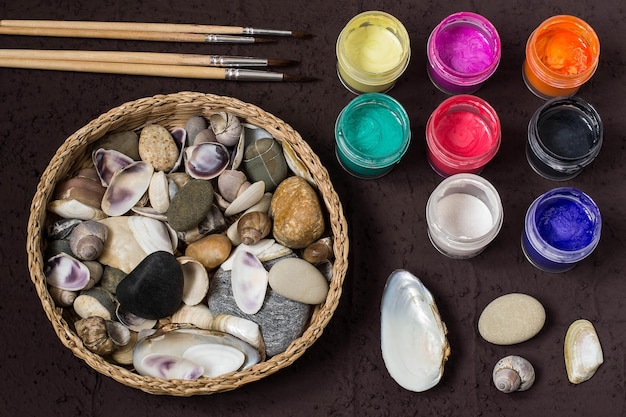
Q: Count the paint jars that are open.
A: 8